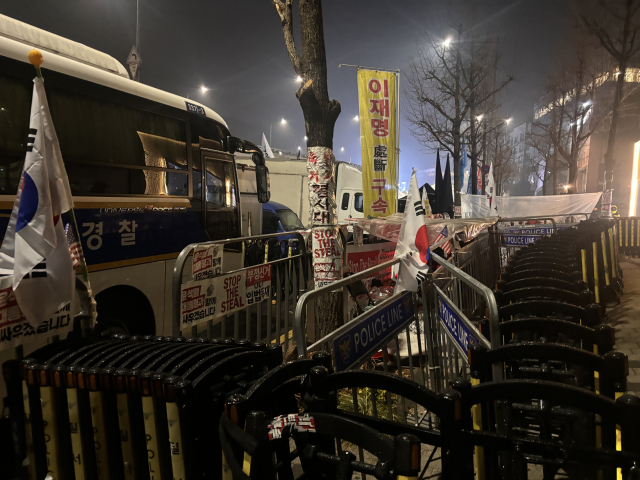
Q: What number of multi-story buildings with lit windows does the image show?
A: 1